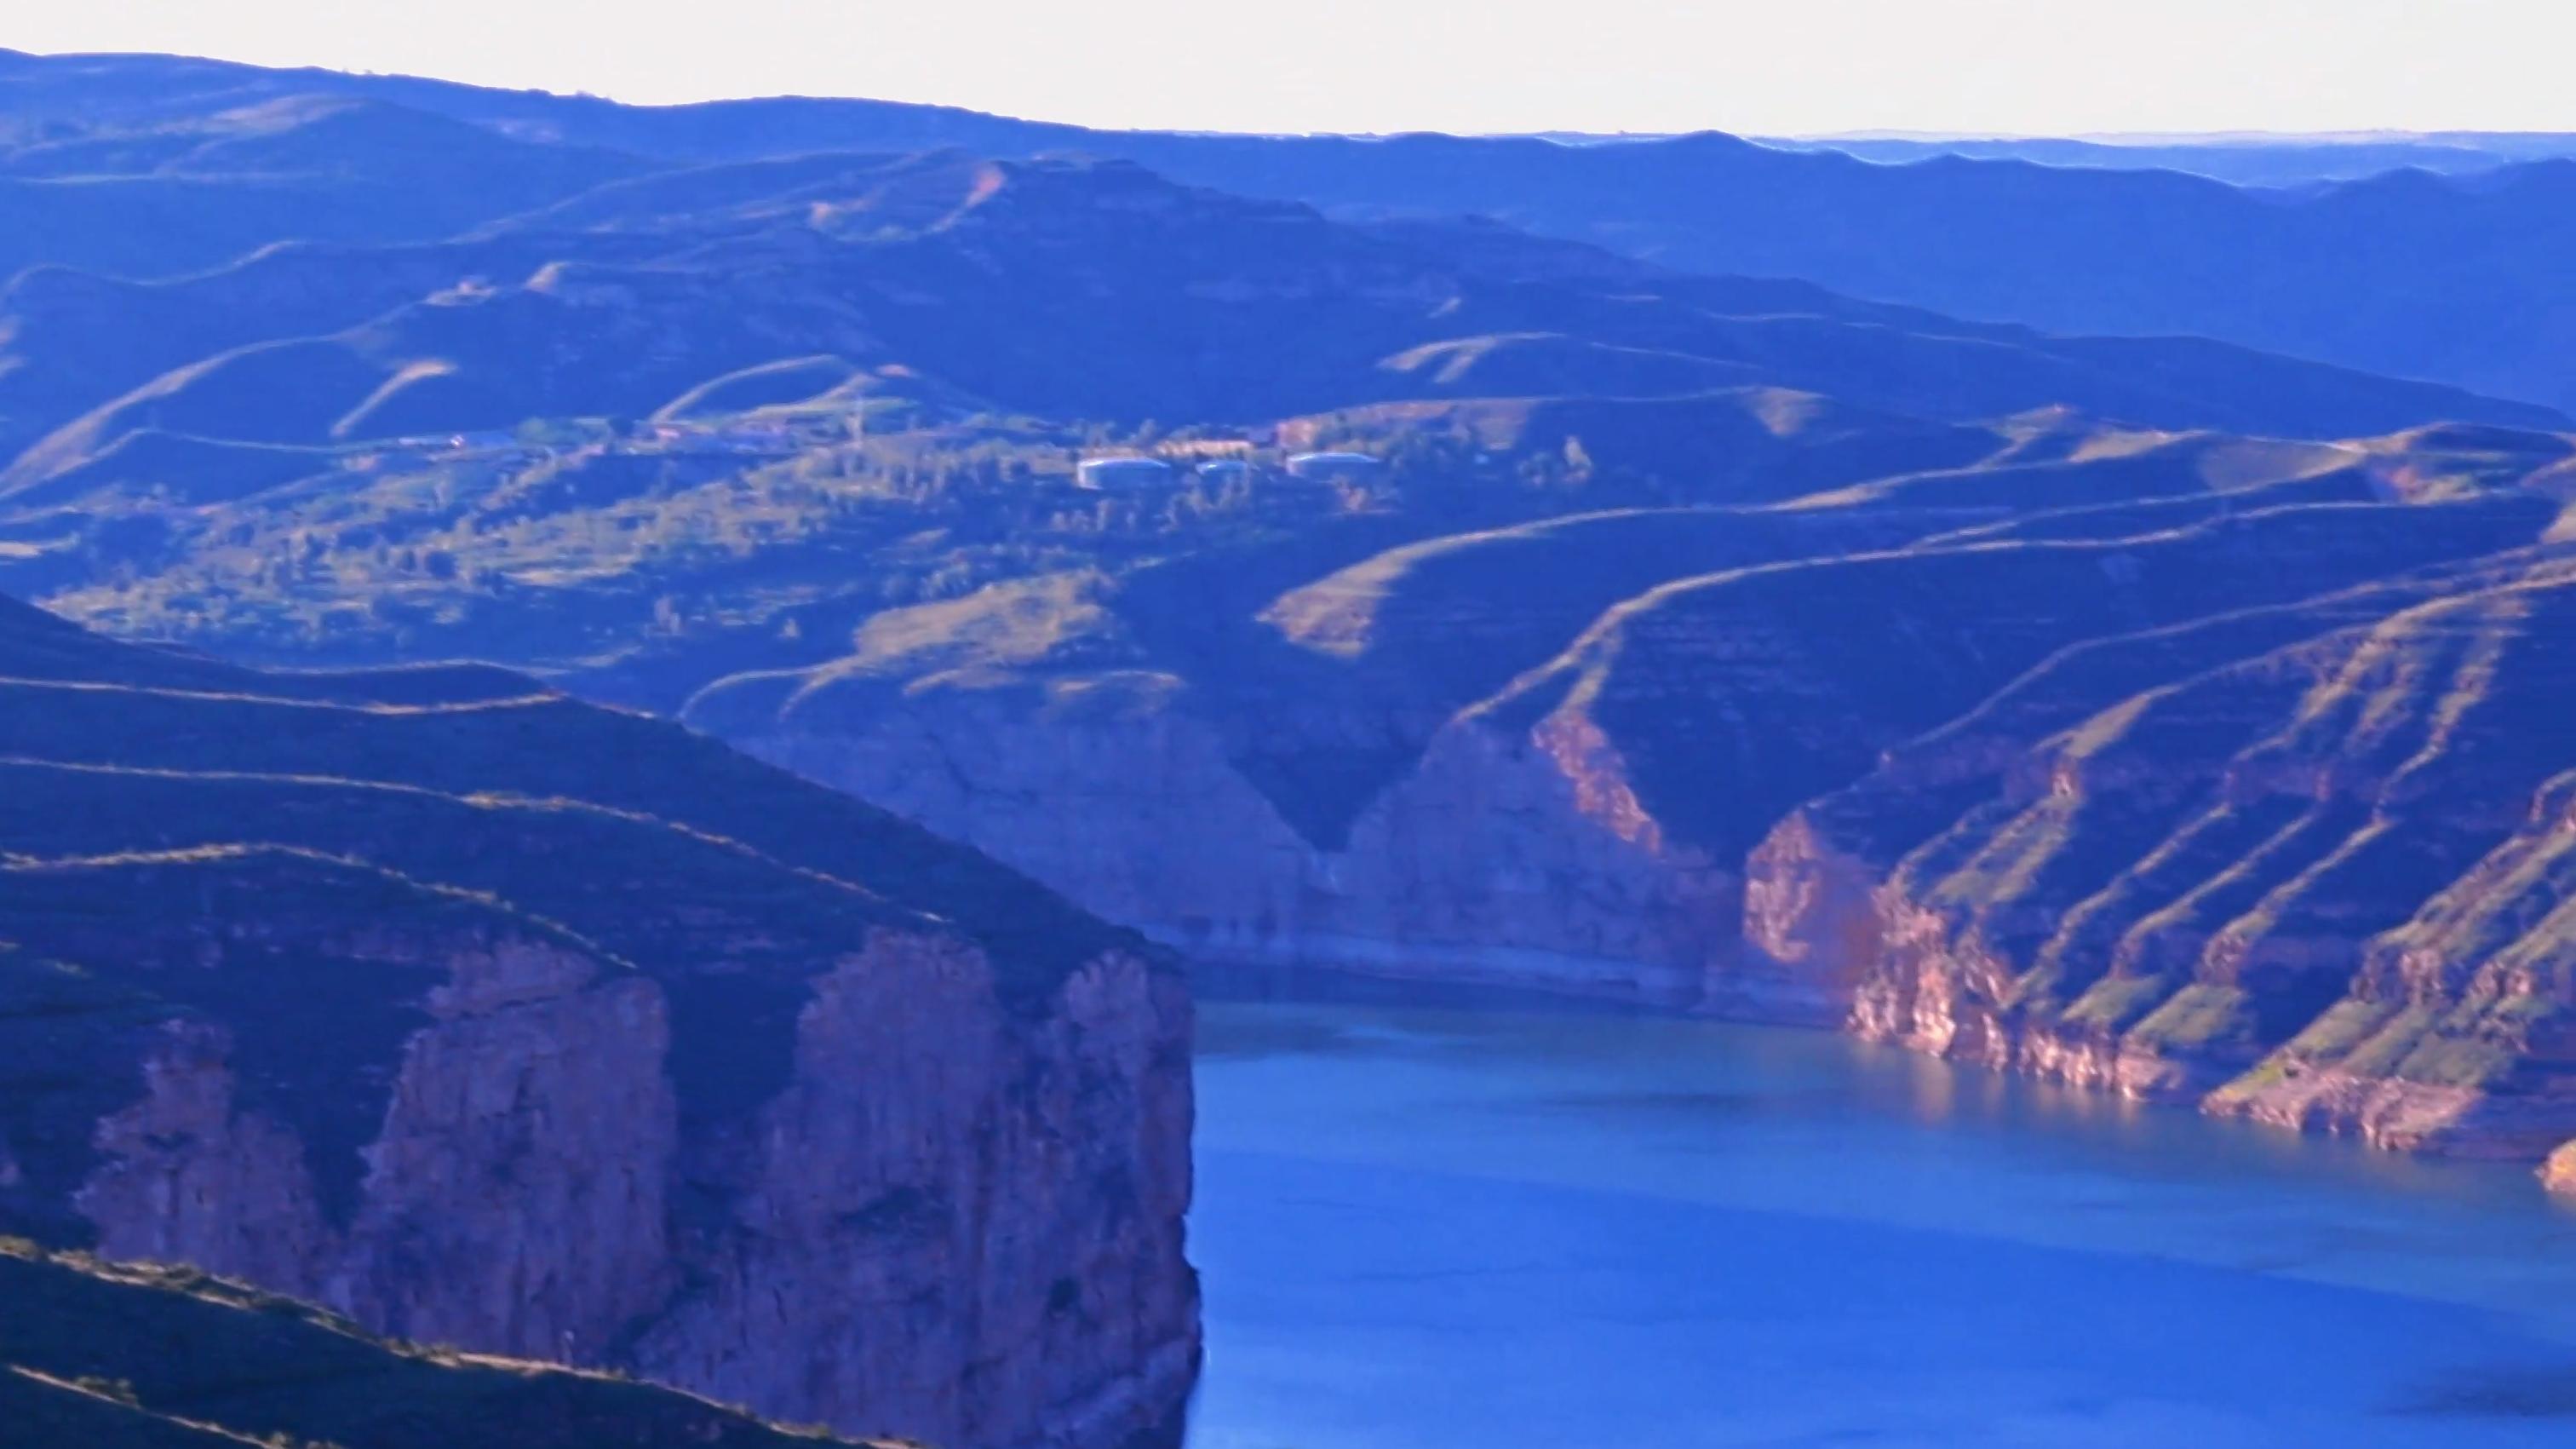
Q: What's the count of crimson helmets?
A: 0